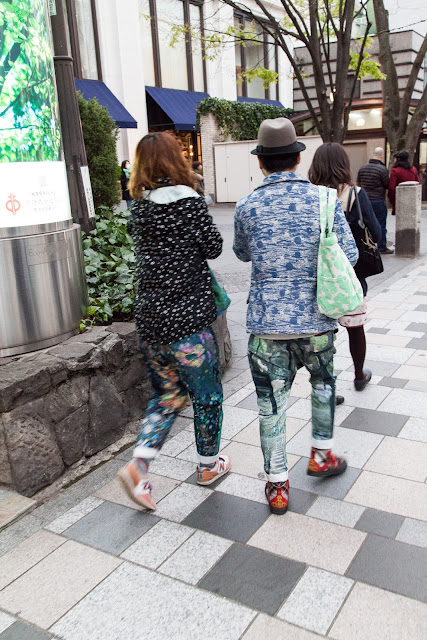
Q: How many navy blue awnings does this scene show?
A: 3